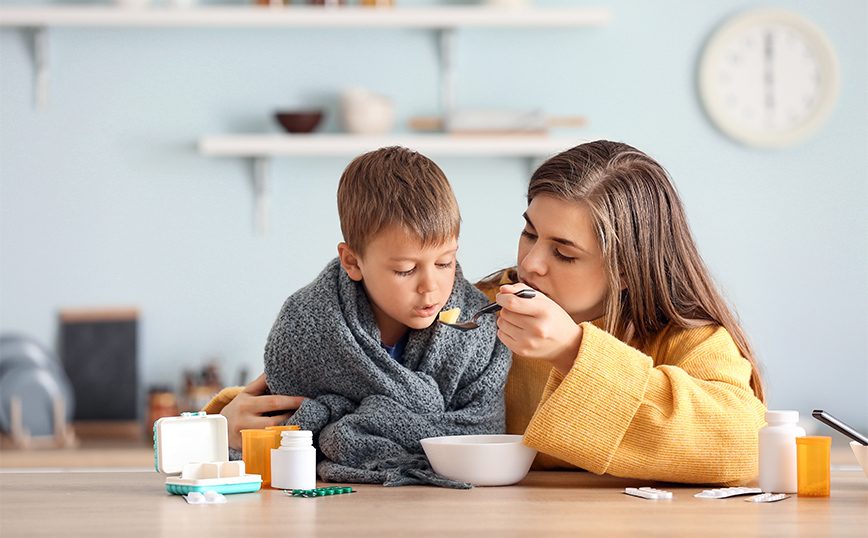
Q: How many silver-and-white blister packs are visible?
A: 4